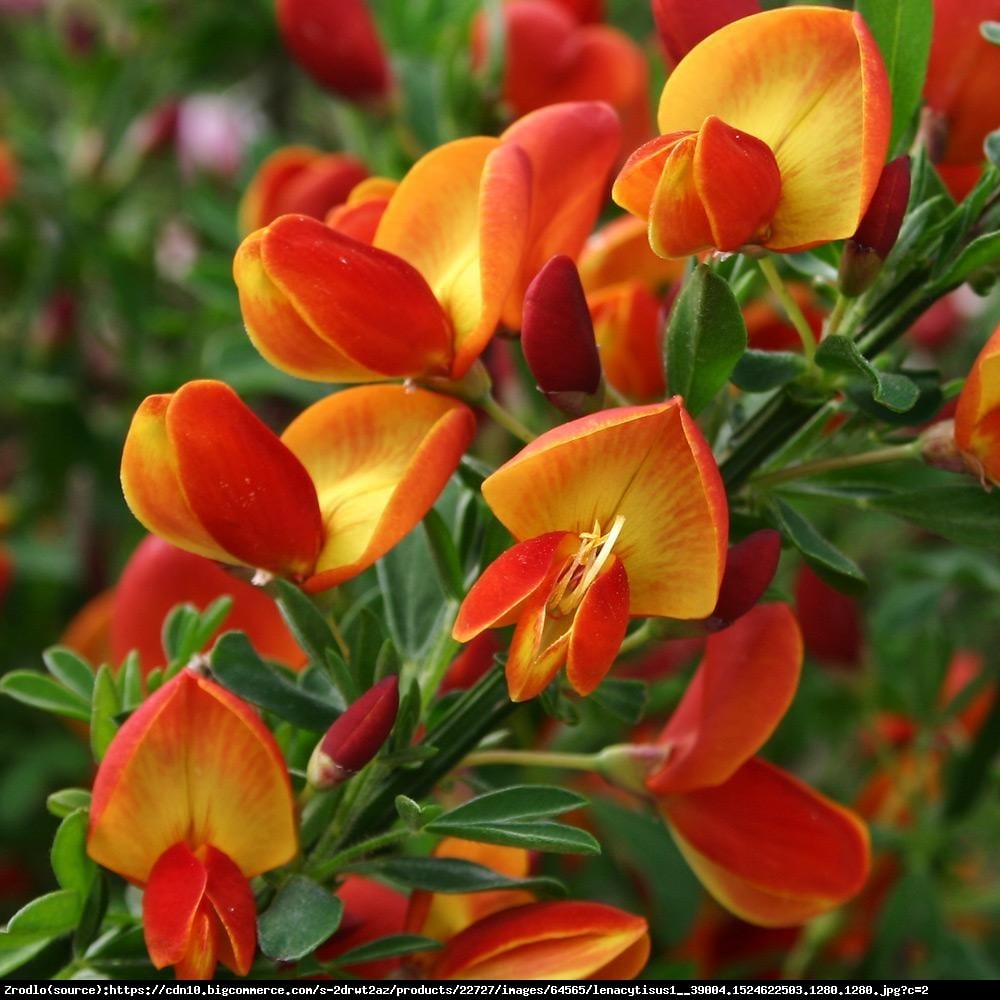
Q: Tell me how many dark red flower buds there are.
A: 4